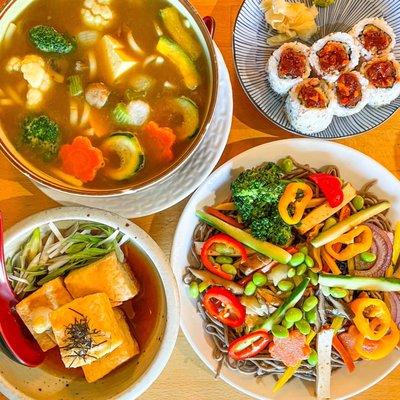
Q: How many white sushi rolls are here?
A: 6